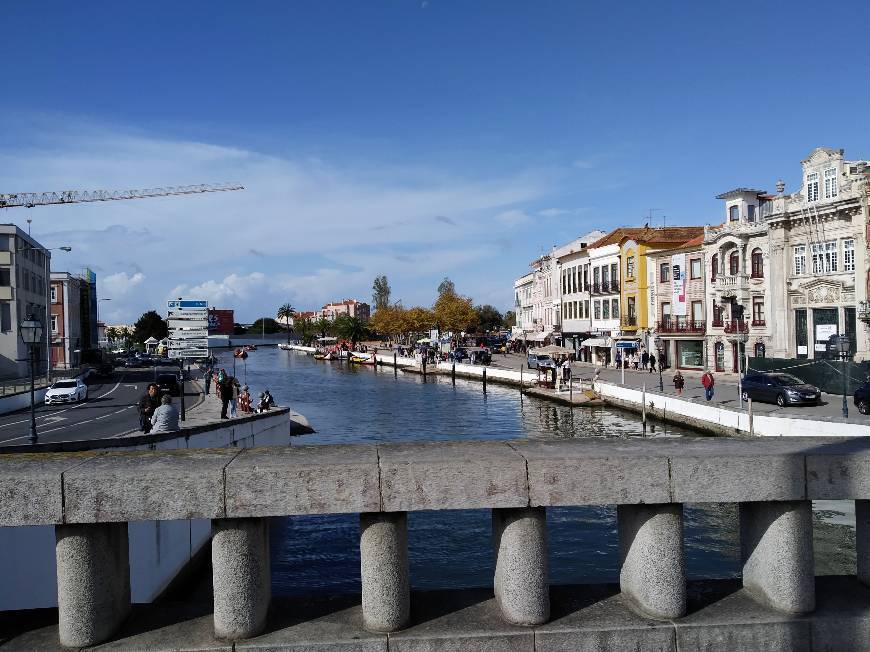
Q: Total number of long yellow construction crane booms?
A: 1